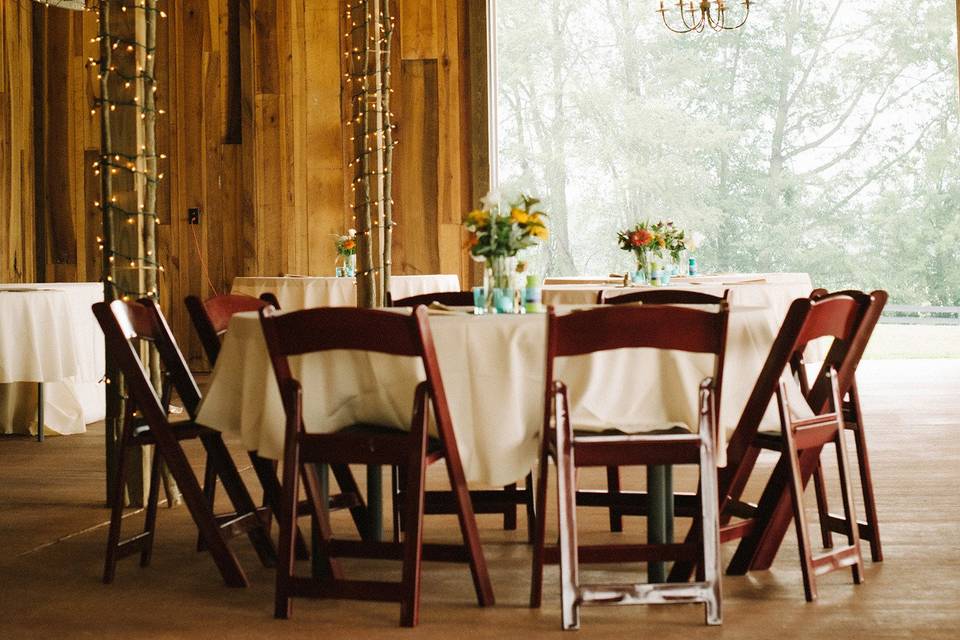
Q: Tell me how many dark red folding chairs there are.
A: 8